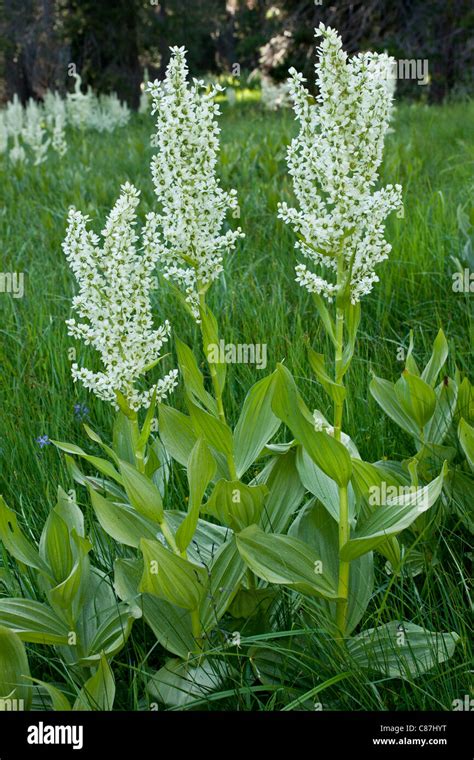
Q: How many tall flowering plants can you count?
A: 3